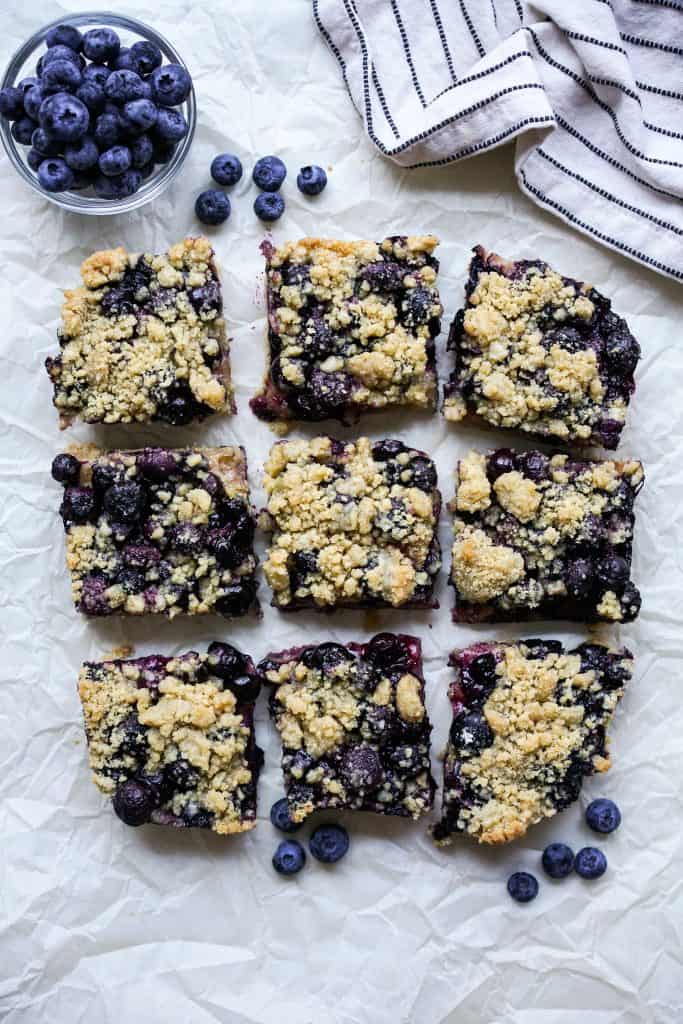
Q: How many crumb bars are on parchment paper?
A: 9